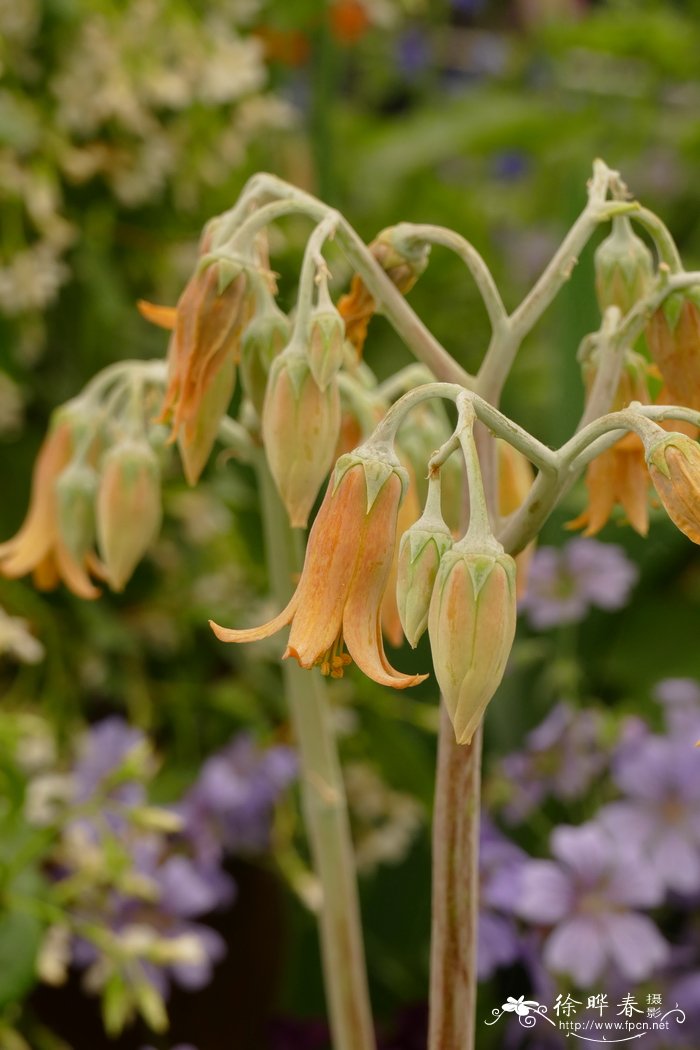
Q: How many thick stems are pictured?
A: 2